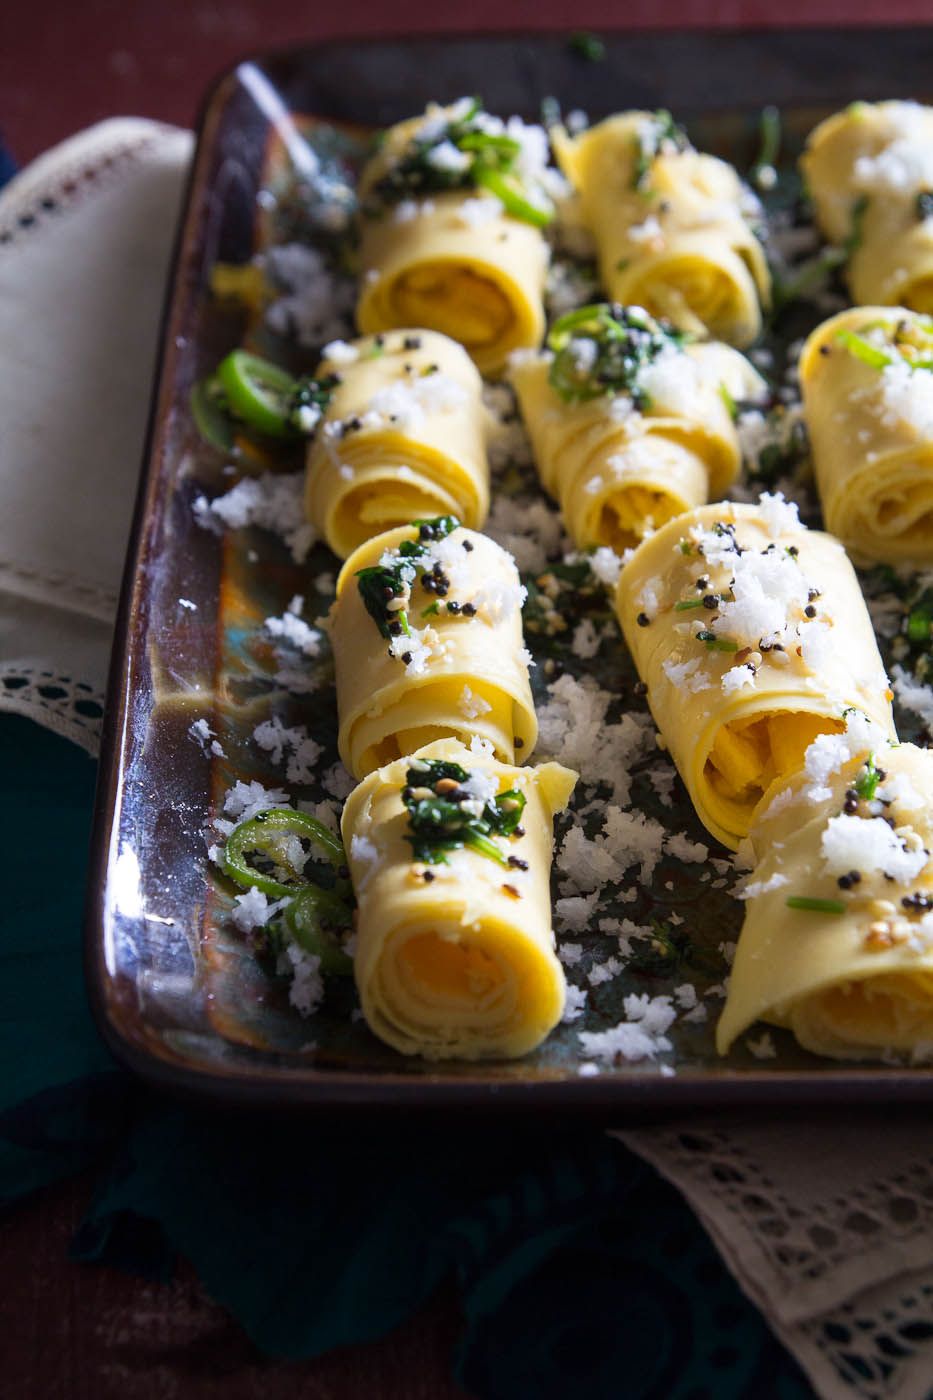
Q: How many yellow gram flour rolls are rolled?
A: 10